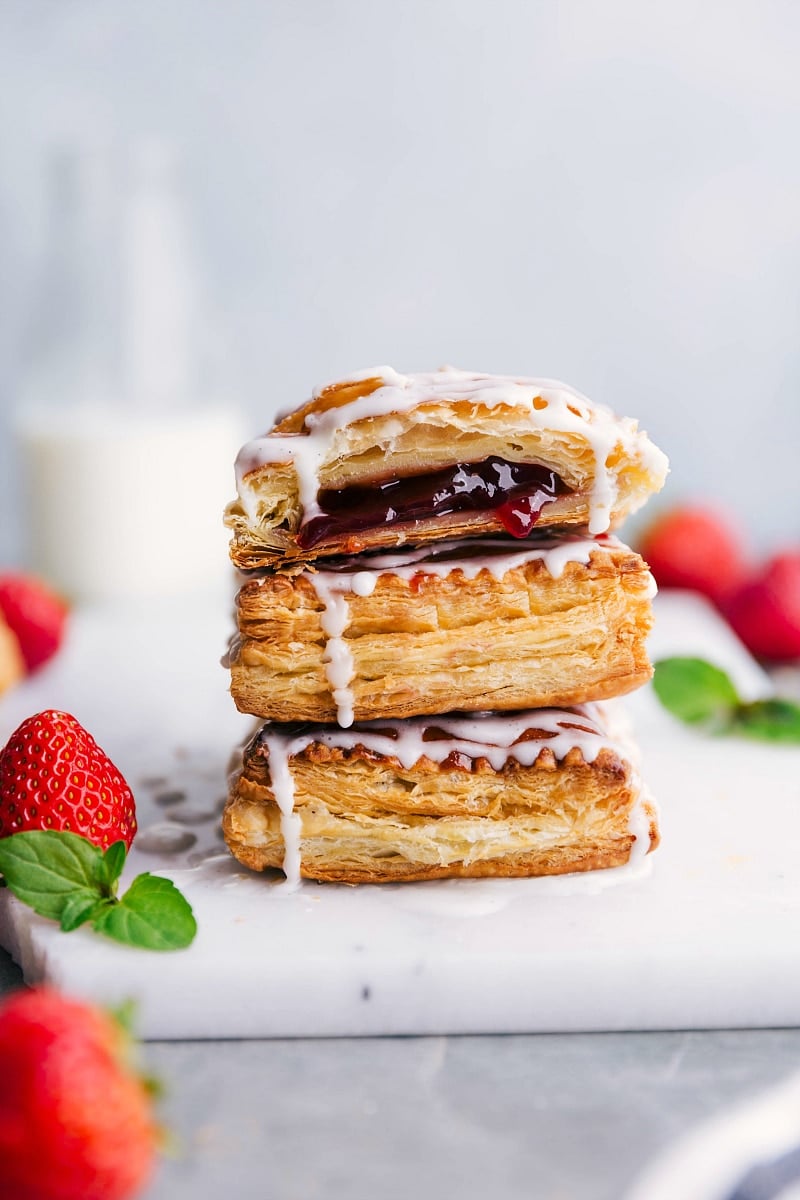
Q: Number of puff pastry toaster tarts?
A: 3